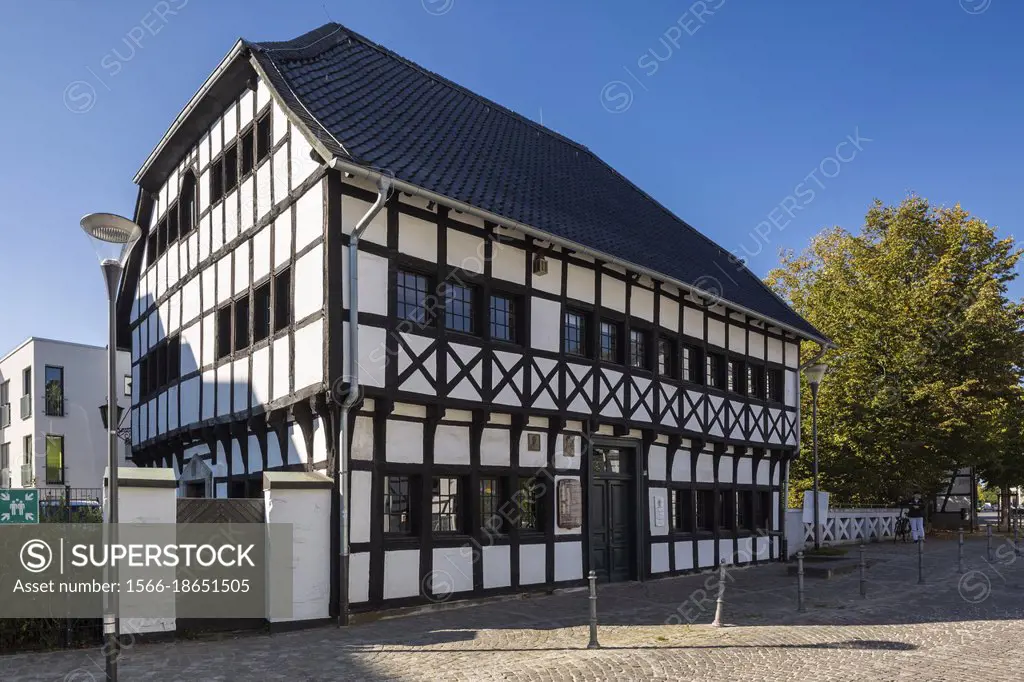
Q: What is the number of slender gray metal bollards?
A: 8